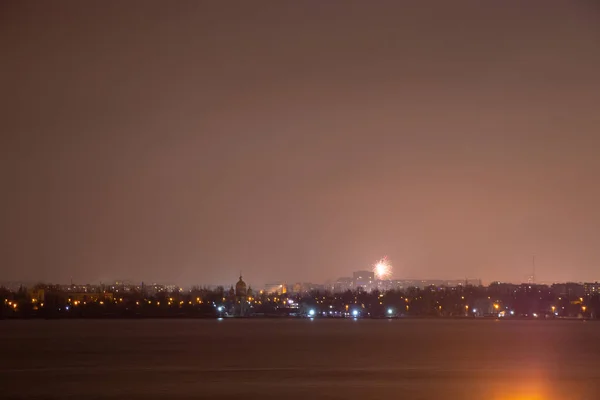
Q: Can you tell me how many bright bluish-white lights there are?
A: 4